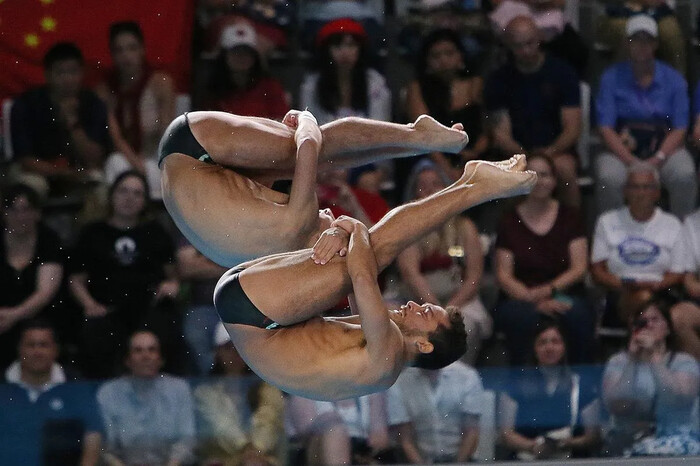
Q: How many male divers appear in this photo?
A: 2